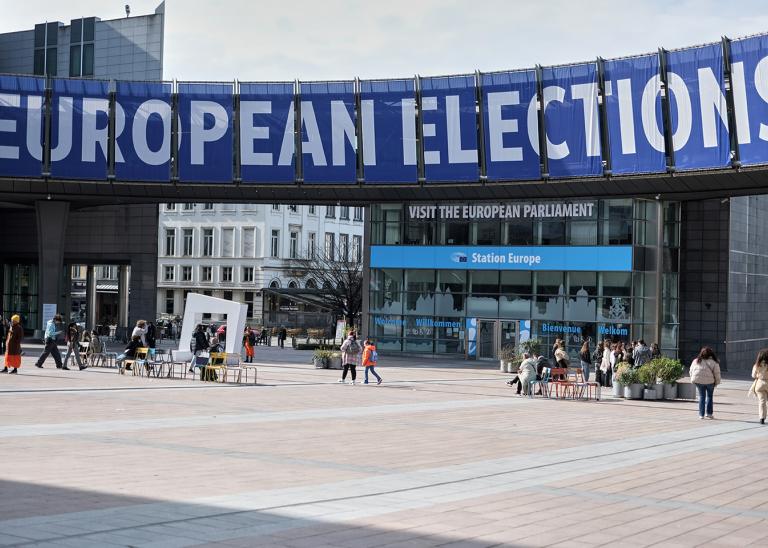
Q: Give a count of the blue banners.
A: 13